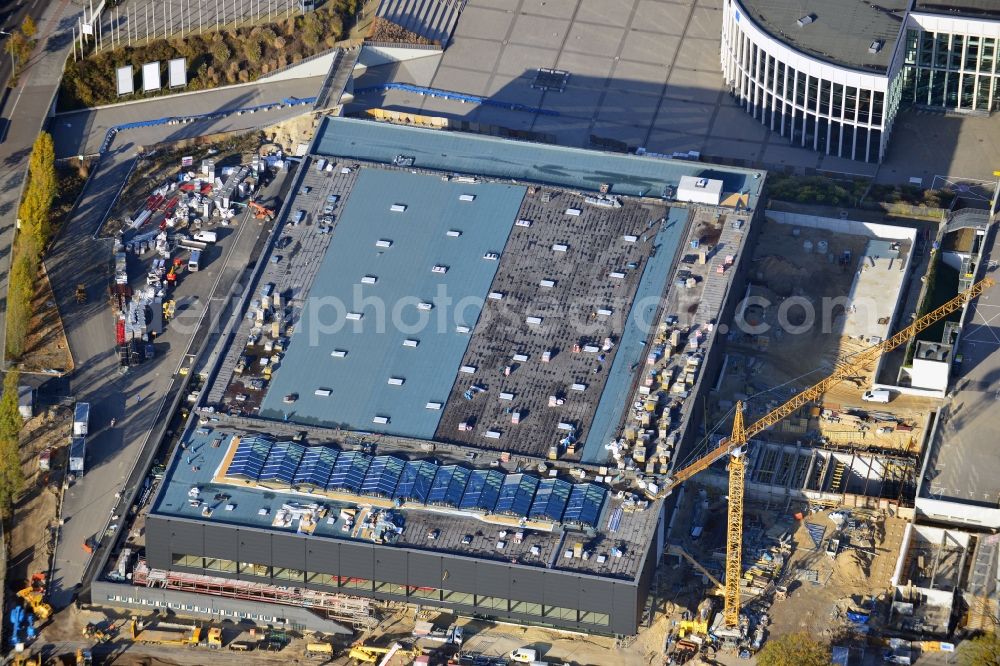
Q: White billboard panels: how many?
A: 3